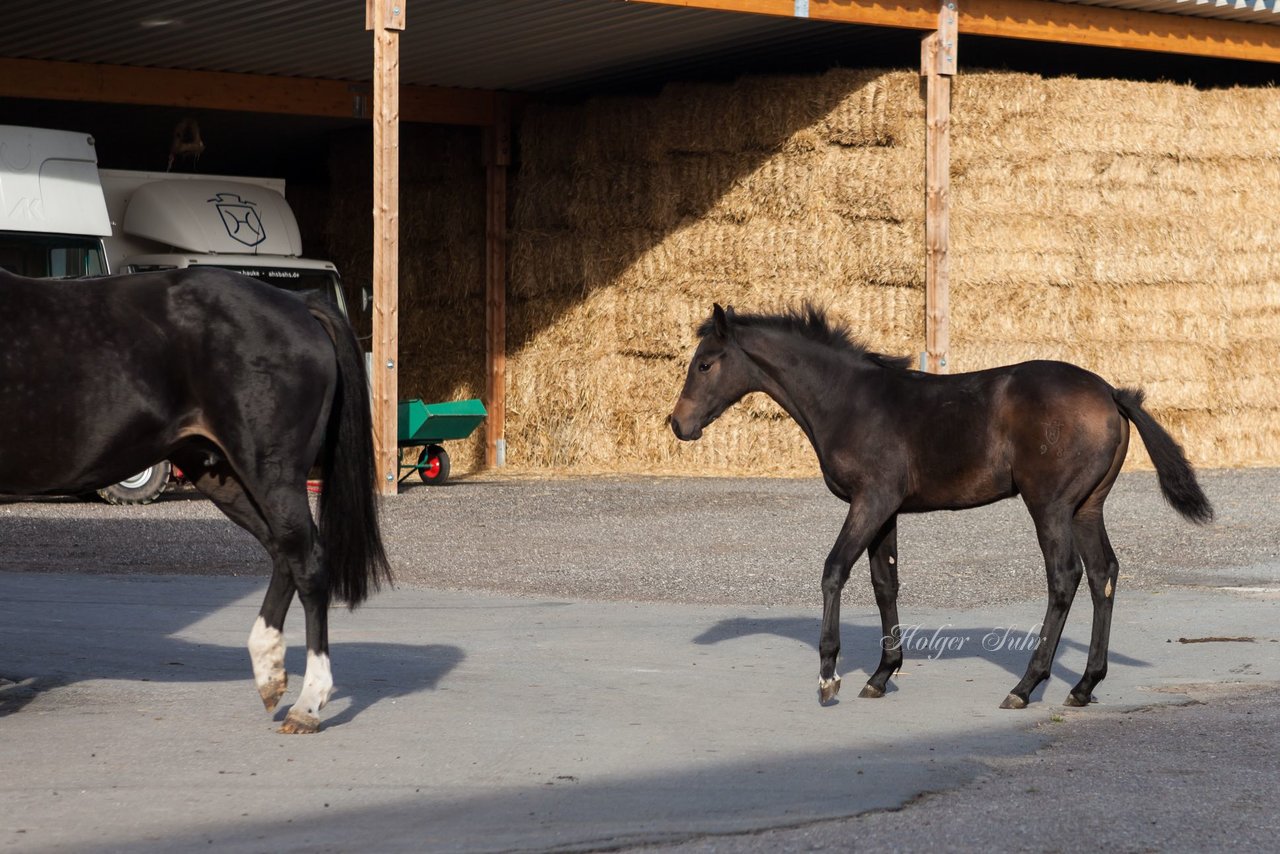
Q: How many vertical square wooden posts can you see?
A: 3